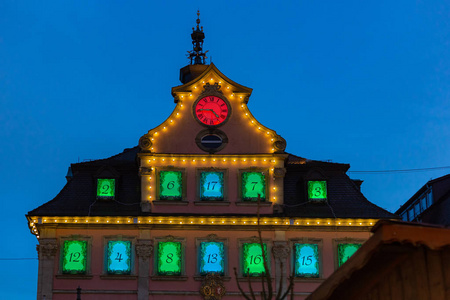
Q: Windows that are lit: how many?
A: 12